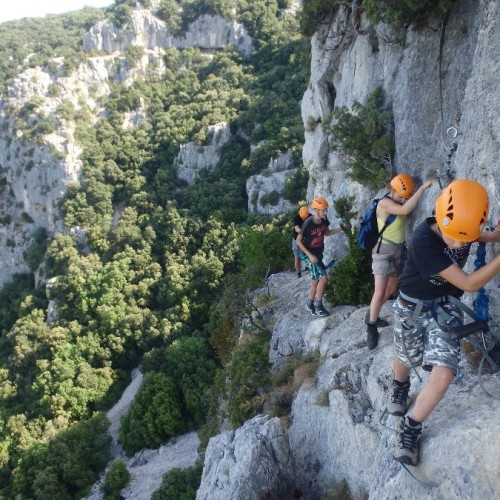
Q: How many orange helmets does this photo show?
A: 4